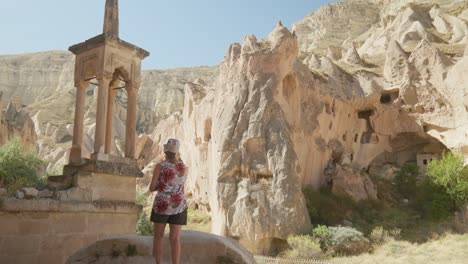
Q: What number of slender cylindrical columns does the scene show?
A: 4